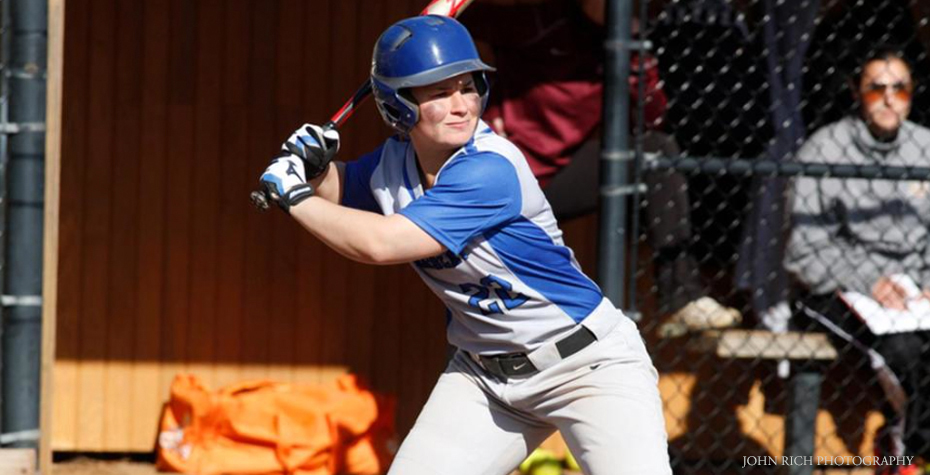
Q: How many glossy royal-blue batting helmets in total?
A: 1